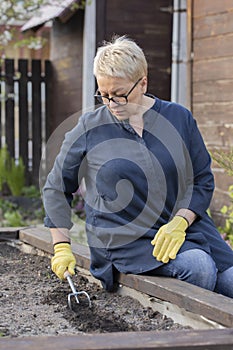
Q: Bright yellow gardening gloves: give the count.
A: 2